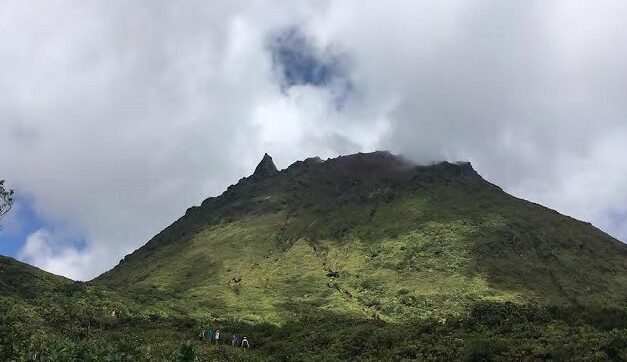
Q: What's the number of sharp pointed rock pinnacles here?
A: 1